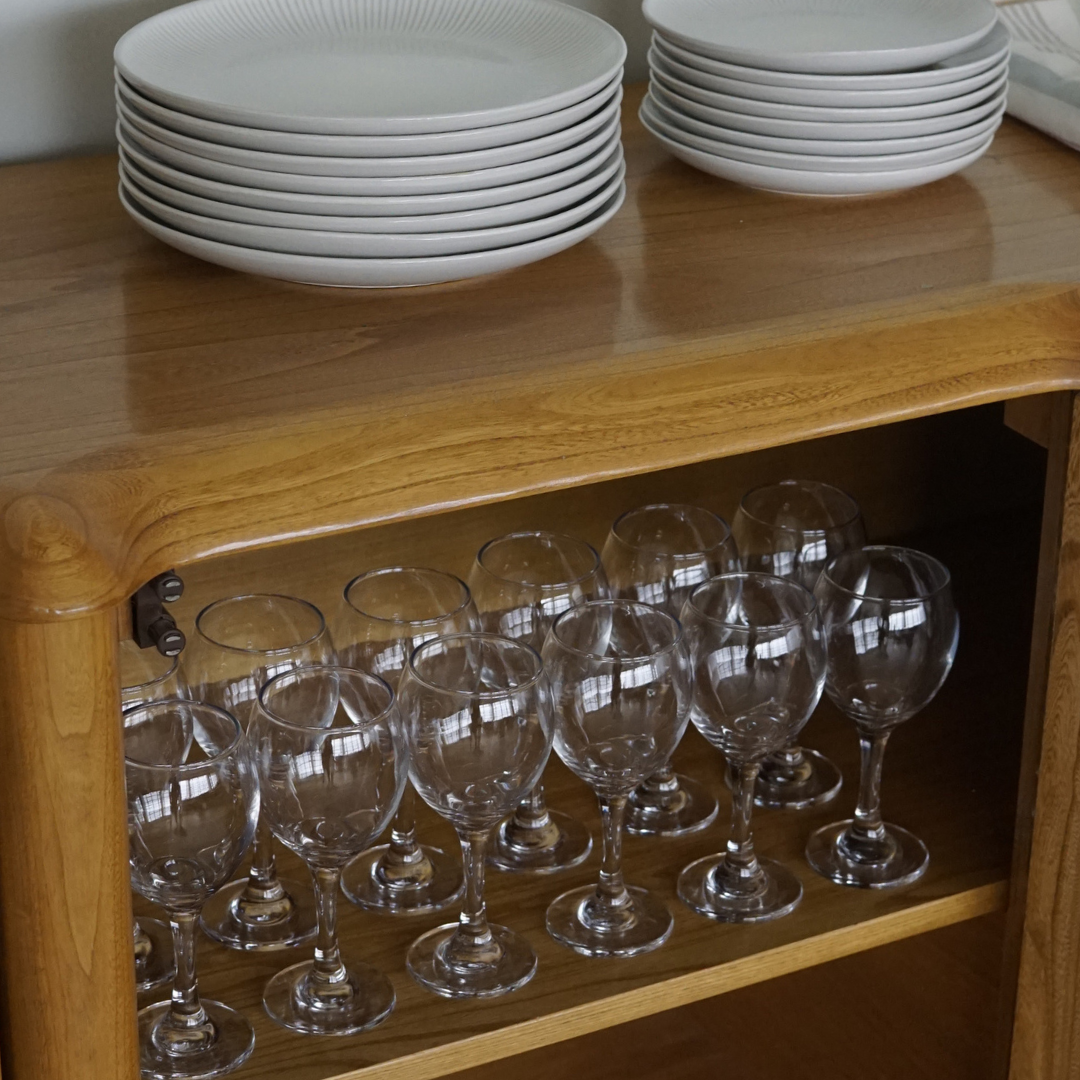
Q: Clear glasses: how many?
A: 12